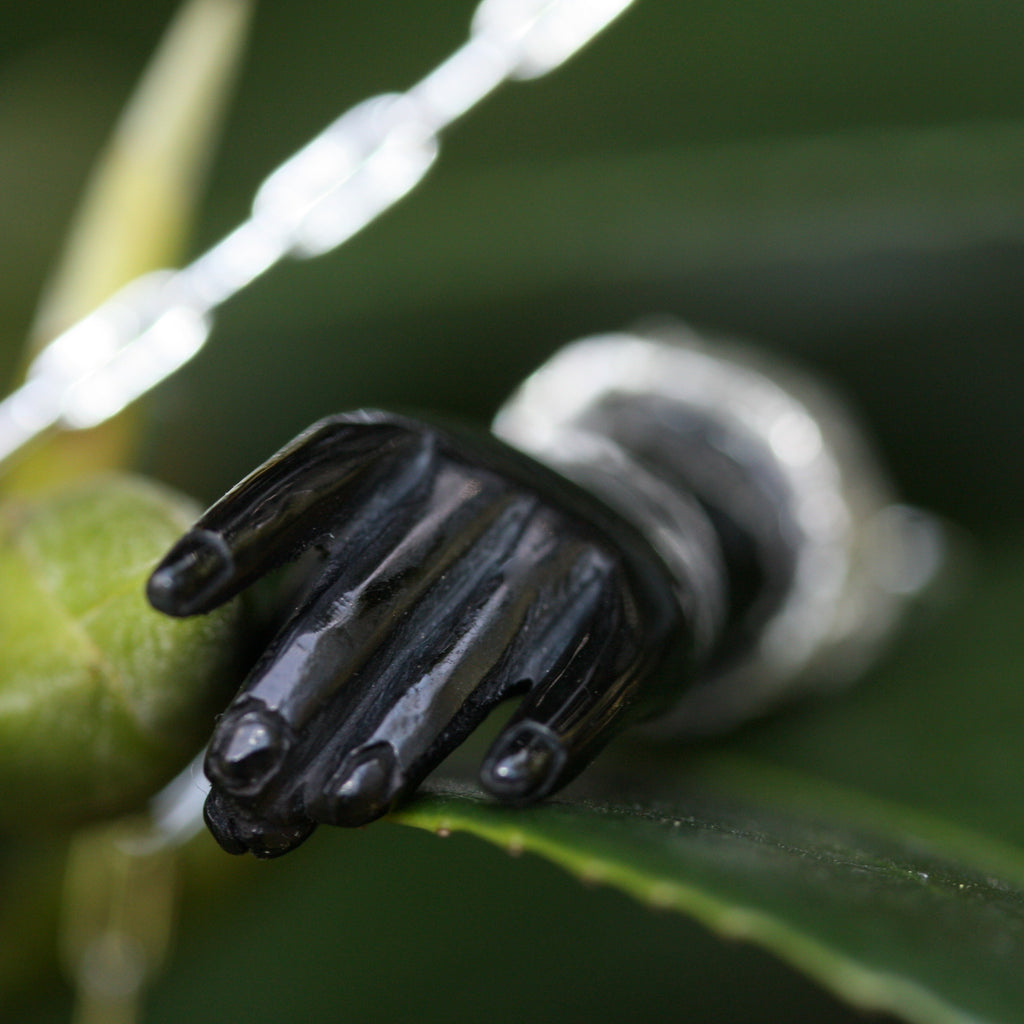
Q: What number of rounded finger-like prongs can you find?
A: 4